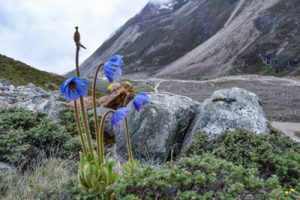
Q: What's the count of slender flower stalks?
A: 5